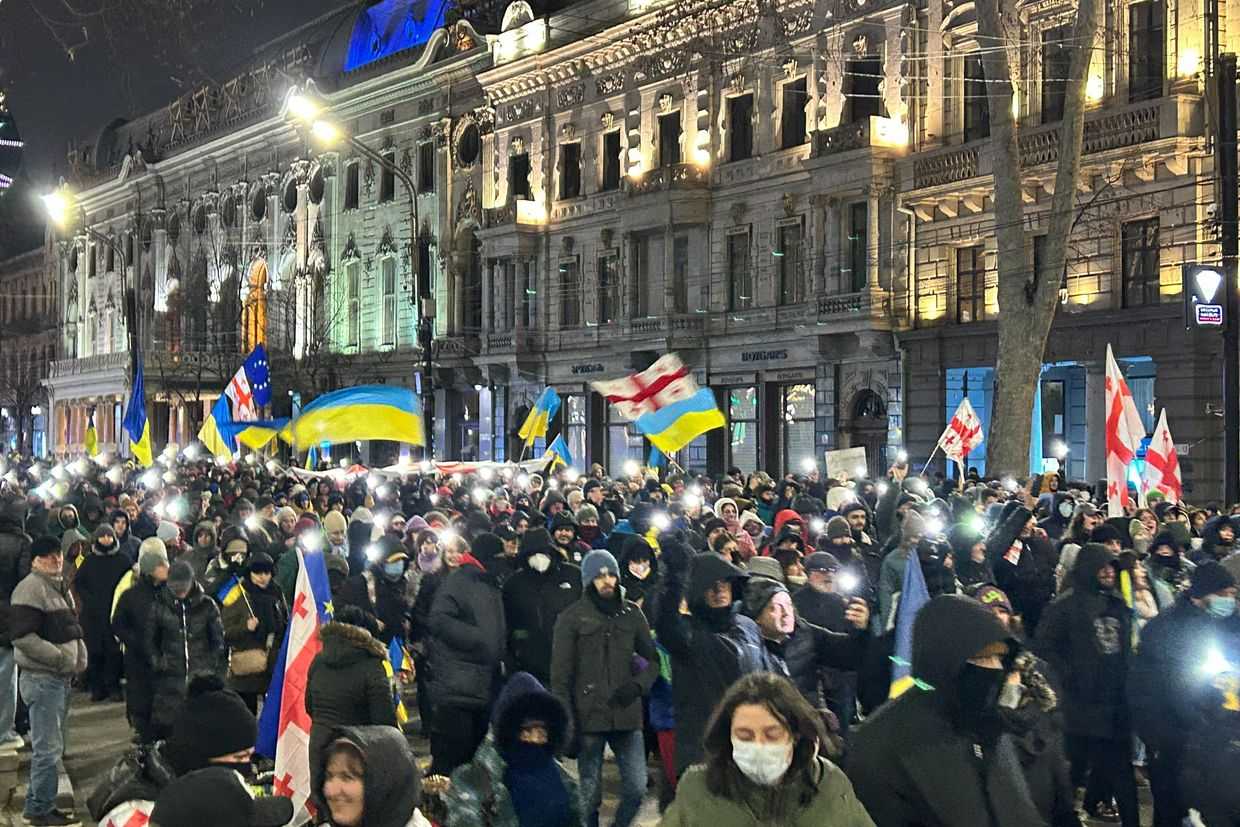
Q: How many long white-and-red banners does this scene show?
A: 1